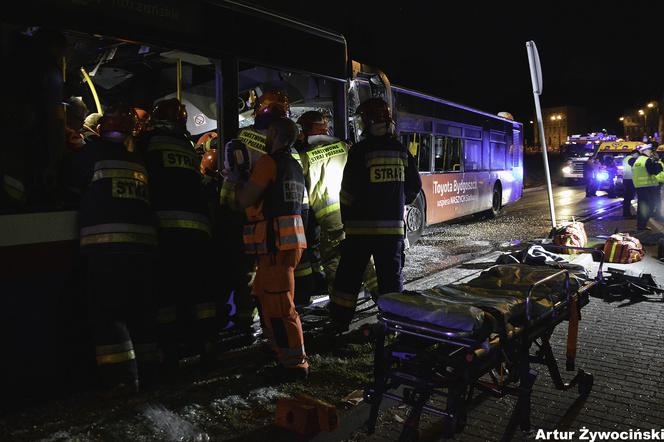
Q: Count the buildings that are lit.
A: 2